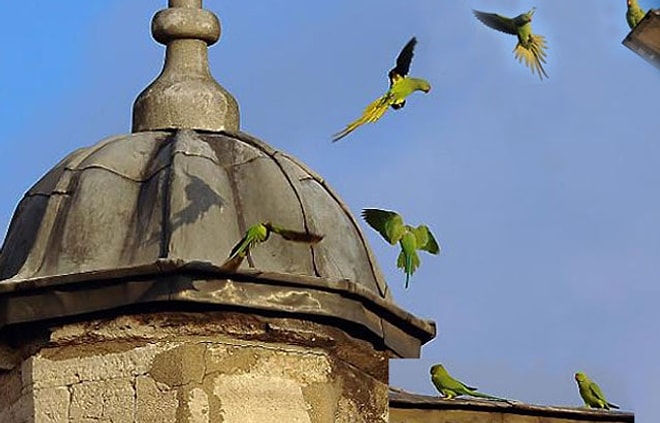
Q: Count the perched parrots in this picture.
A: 3